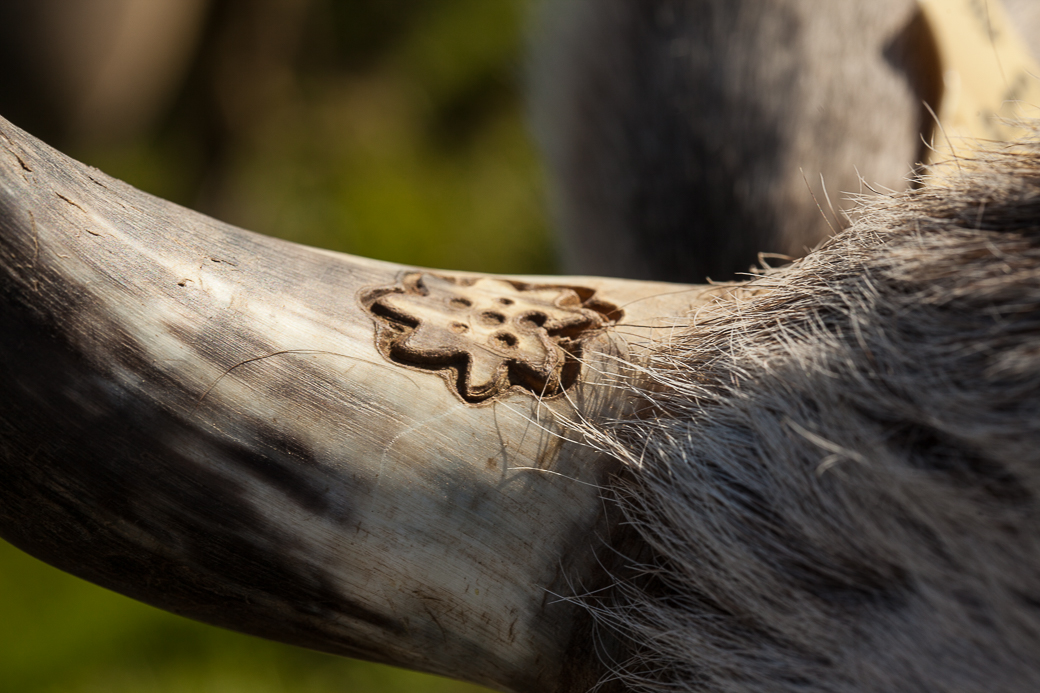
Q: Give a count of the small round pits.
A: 6